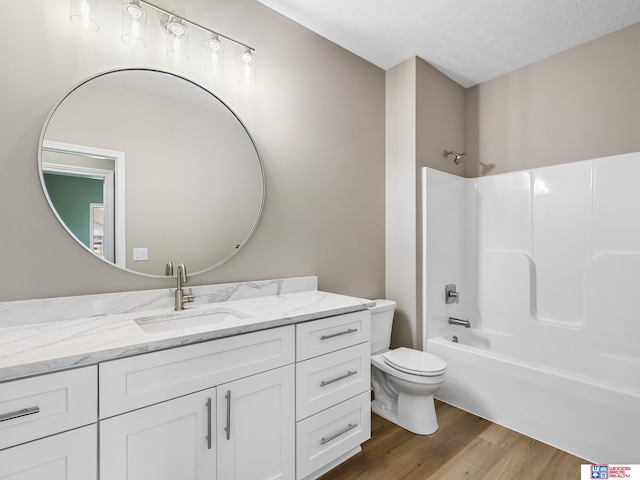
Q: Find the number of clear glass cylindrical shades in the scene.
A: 5